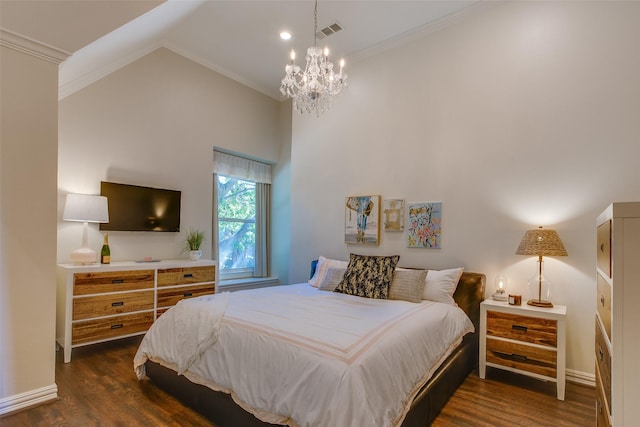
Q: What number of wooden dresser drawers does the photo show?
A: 12